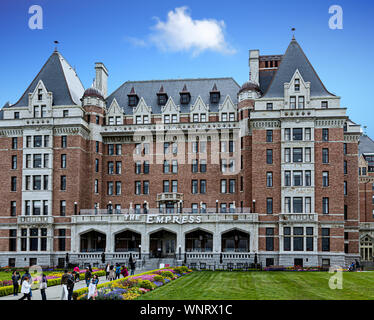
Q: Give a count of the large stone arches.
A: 5